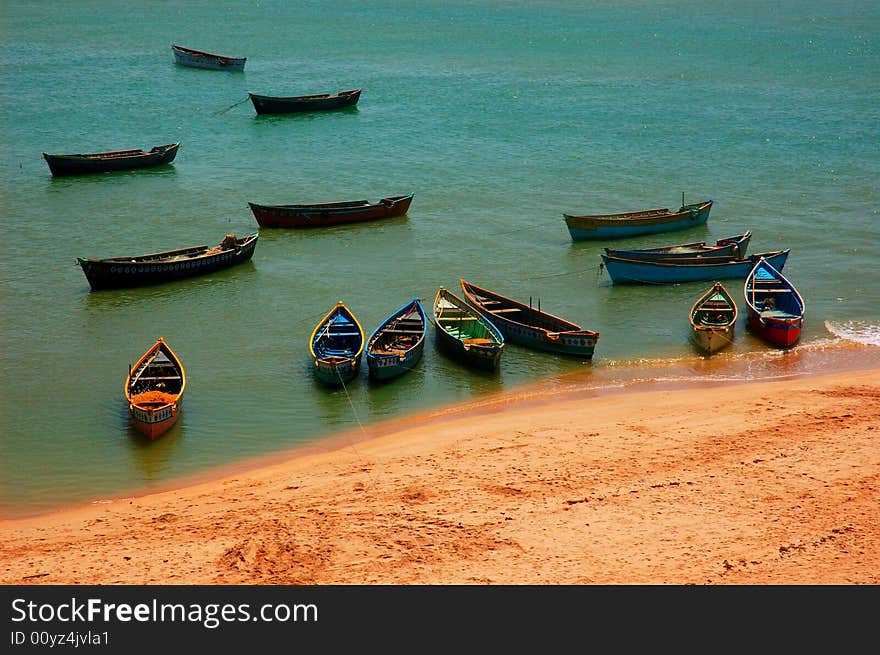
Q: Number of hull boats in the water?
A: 15